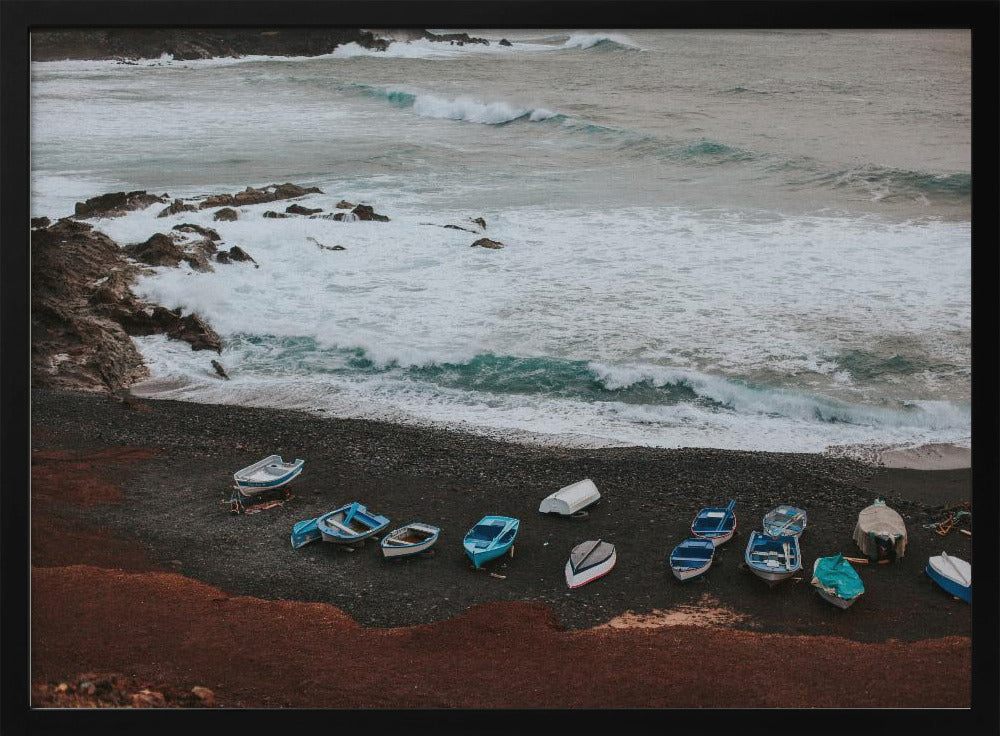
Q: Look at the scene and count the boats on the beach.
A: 14